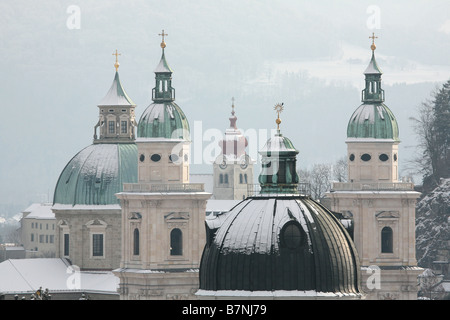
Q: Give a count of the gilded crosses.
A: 3